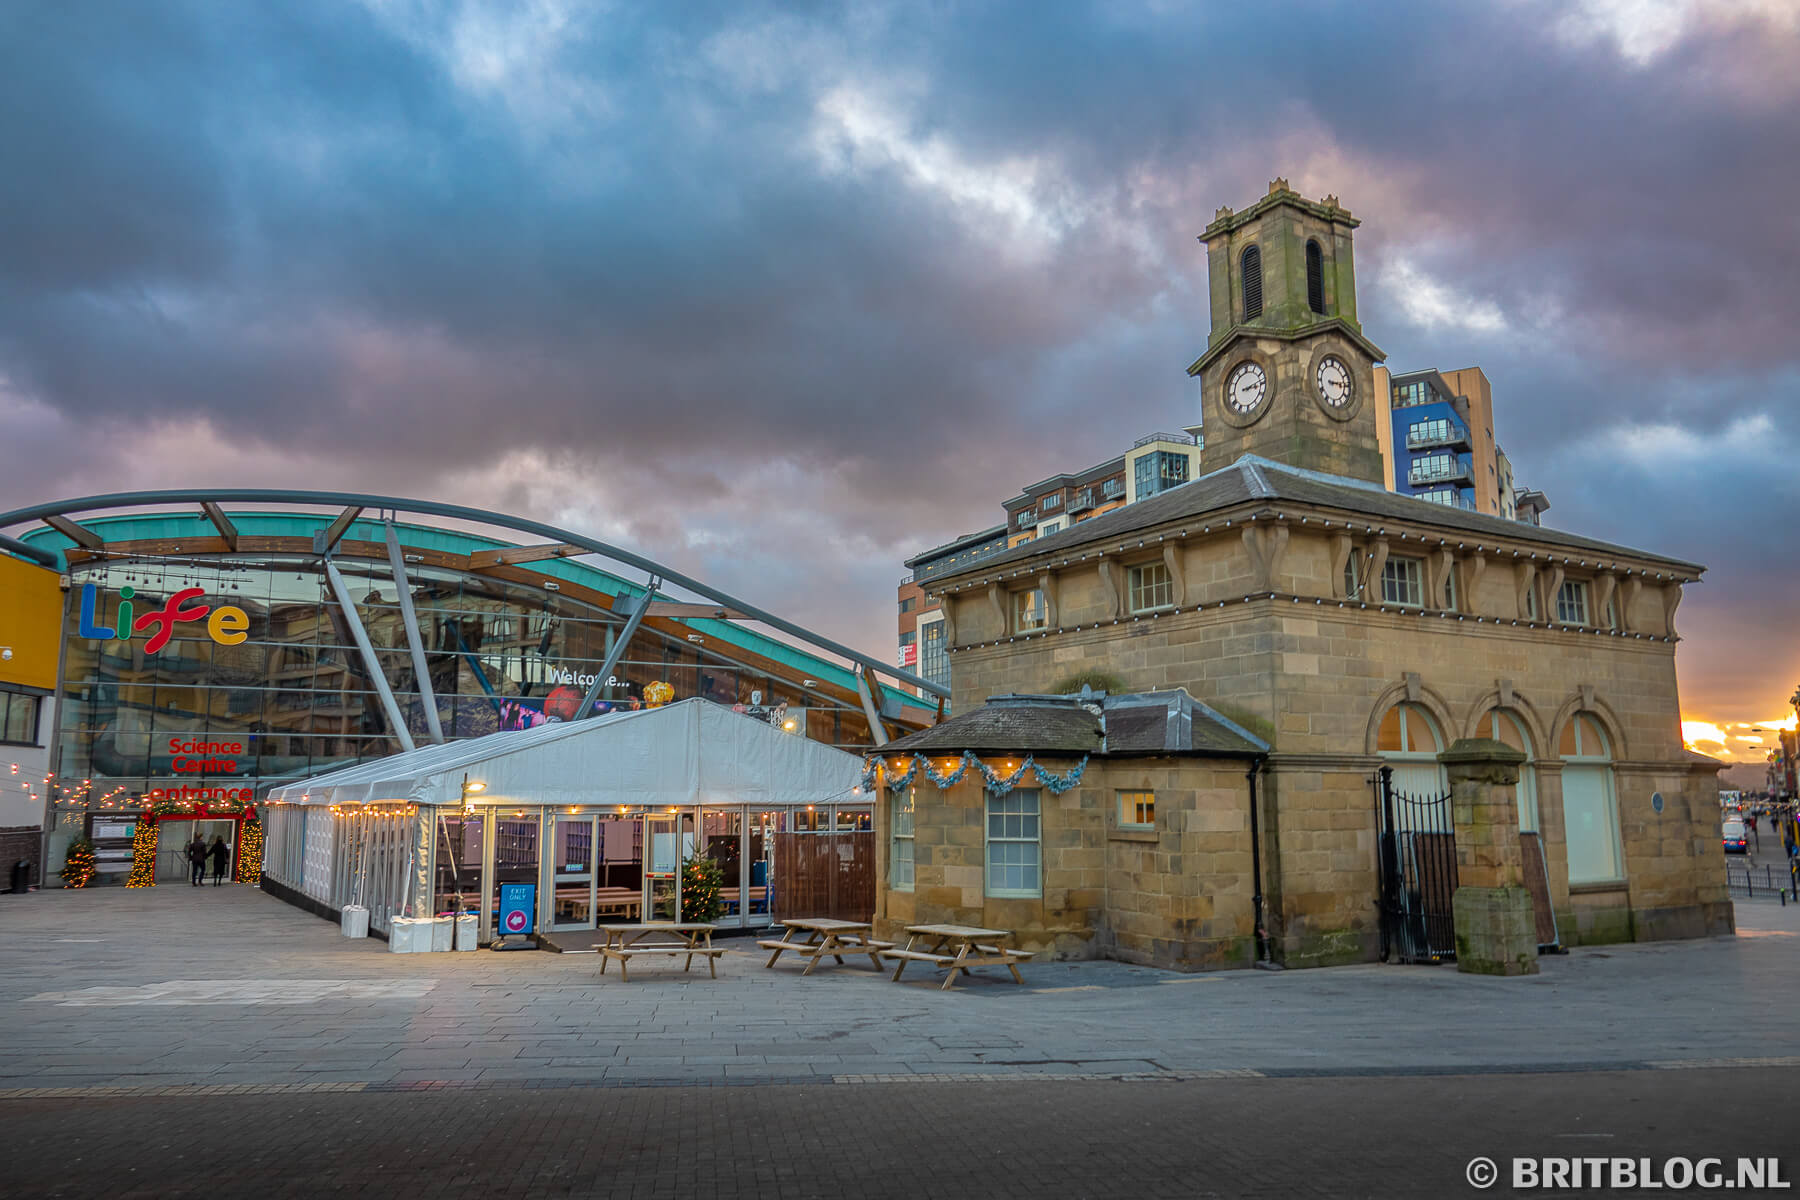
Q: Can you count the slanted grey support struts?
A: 4